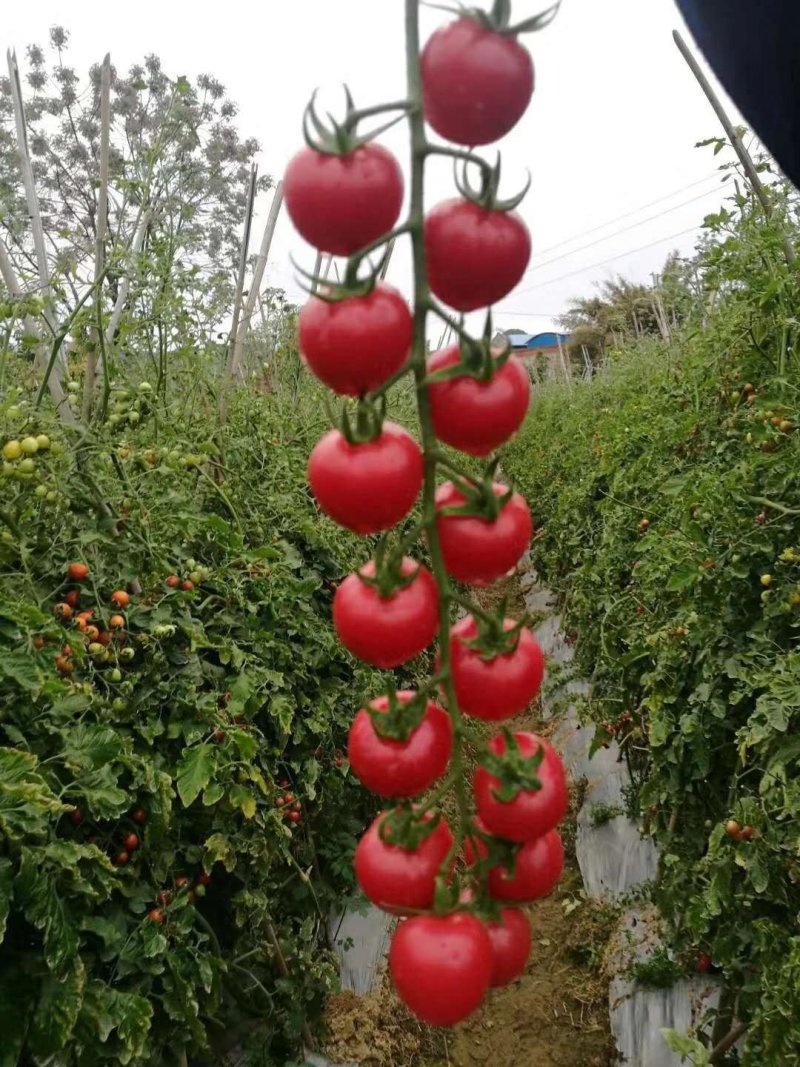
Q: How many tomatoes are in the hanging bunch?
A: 15